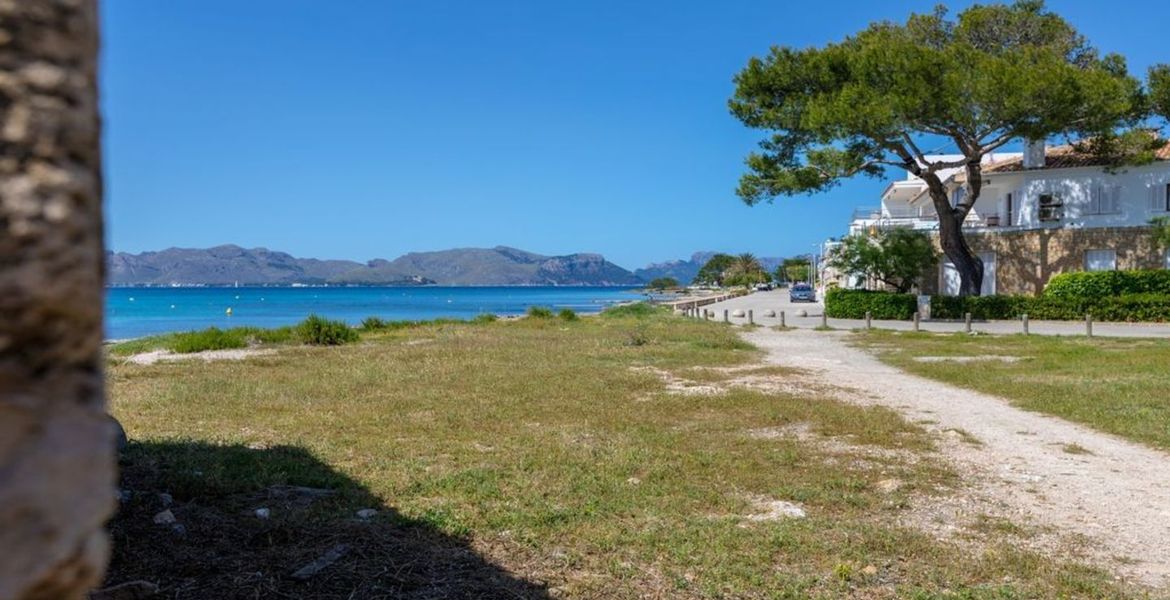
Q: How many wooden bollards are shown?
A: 13